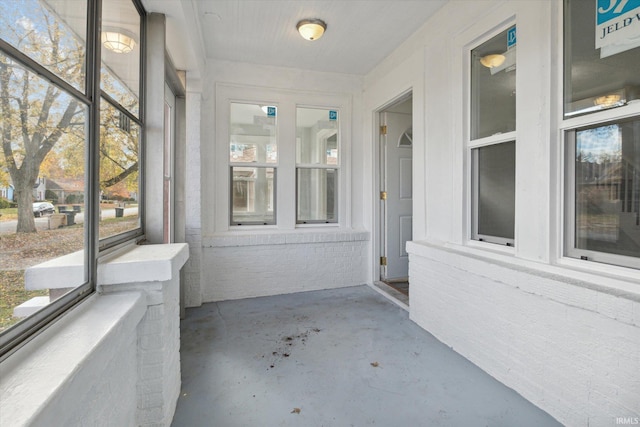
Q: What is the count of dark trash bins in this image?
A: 4